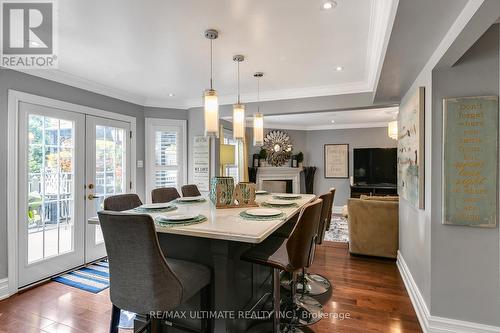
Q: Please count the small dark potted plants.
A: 2